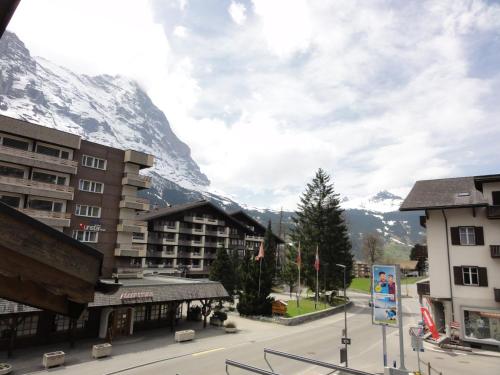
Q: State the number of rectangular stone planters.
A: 3